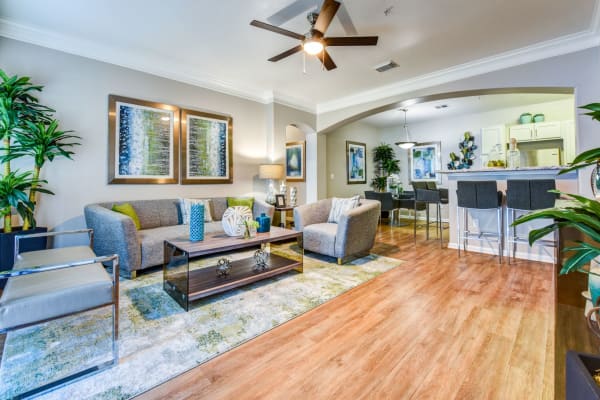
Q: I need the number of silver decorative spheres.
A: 2